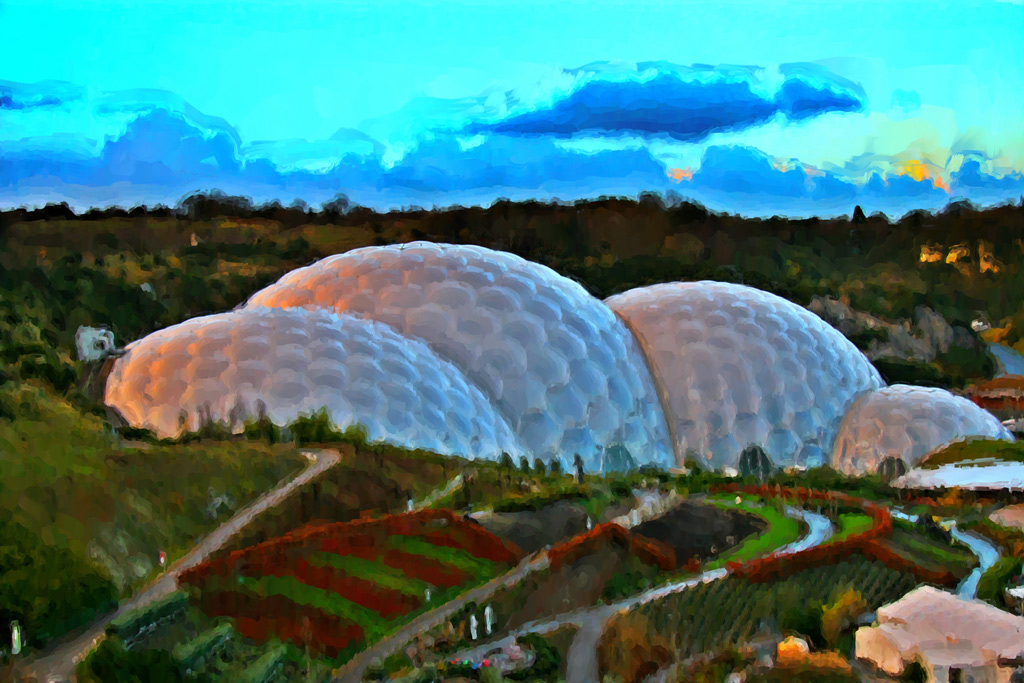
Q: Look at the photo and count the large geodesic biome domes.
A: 4